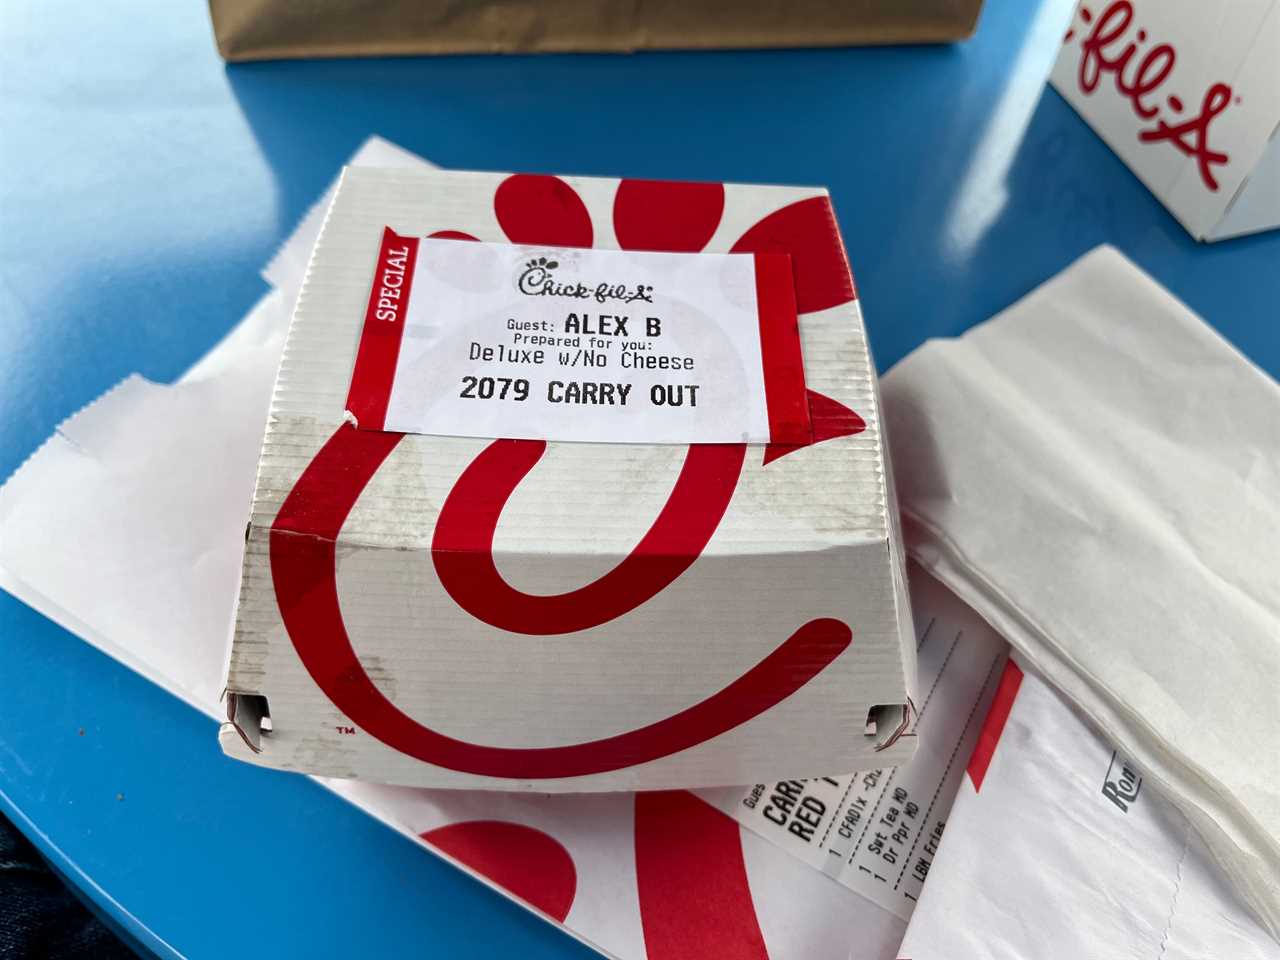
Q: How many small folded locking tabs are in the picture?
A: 2